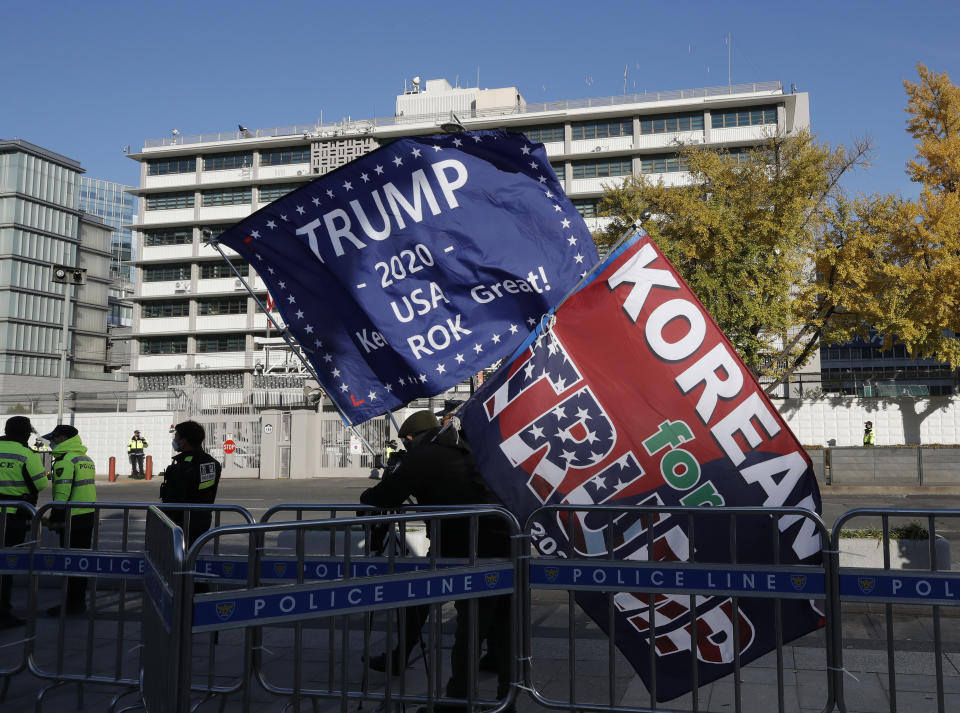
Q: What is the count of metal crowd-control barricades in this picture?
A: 7